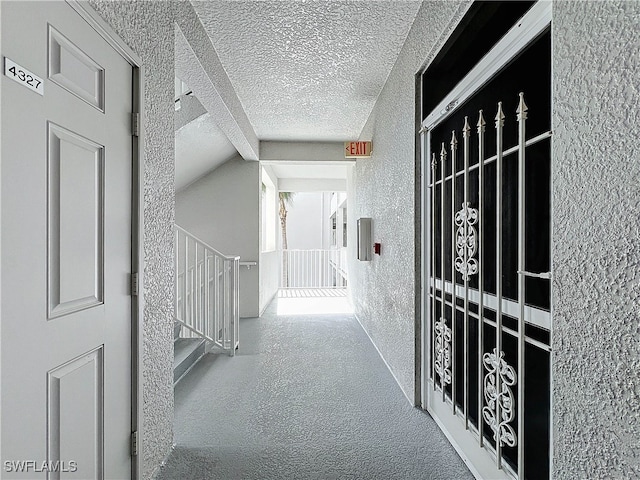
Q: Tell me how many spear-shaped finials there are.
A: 7